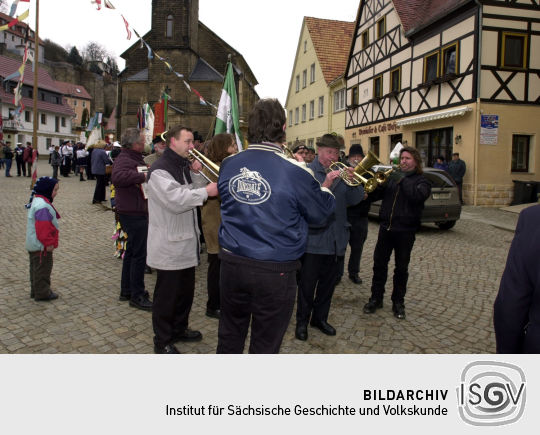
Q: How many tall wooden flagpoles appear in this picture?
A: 1